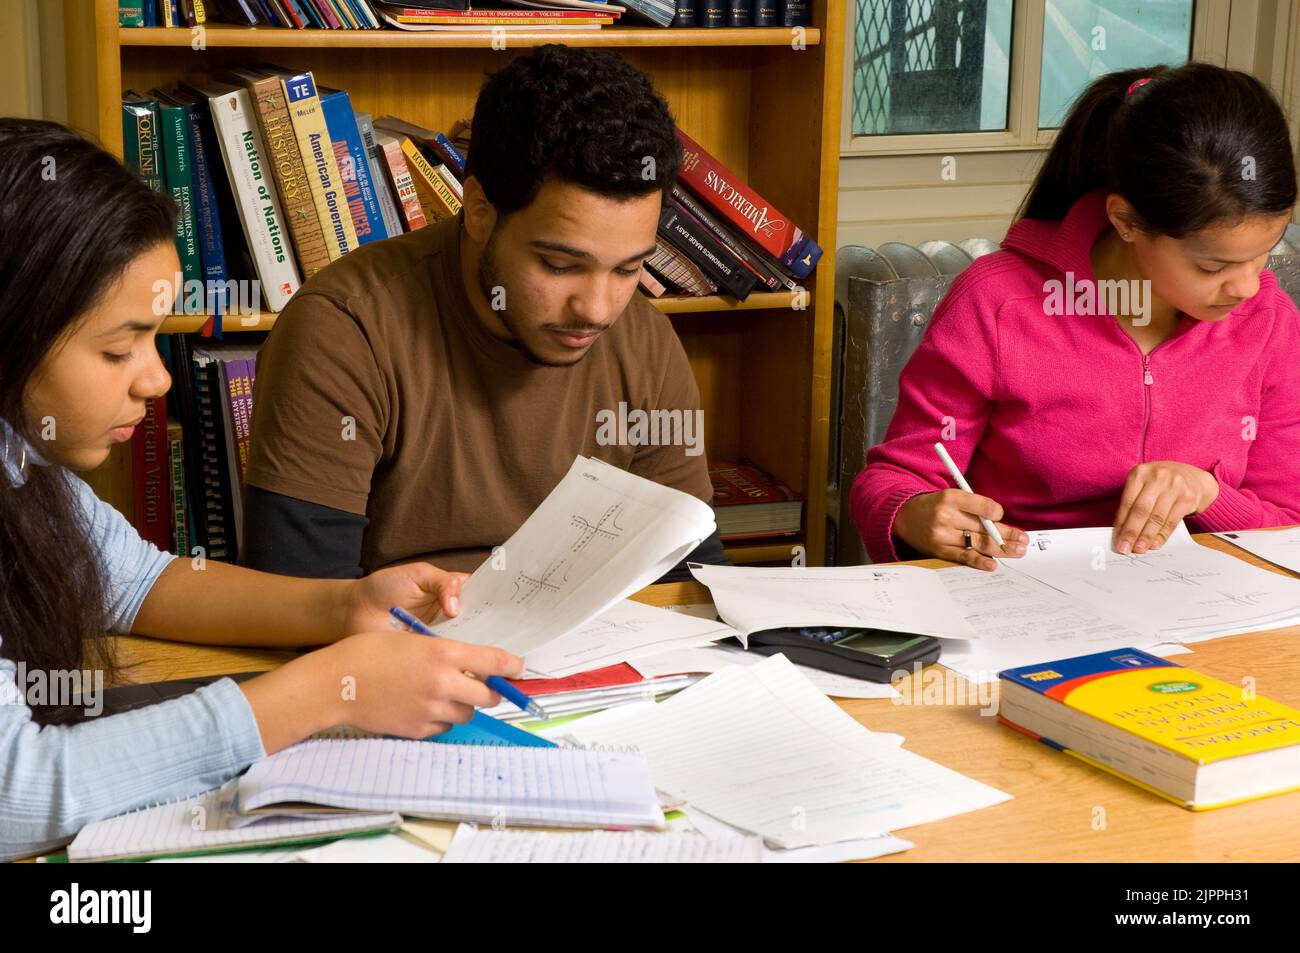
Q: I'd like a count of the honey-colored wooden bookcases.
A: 1